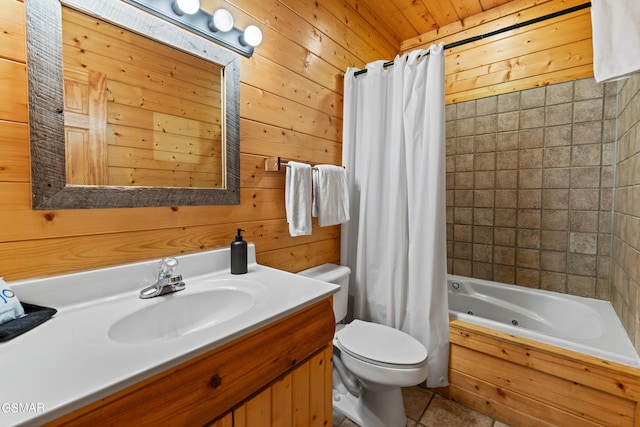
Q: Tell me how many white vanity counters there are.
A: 1